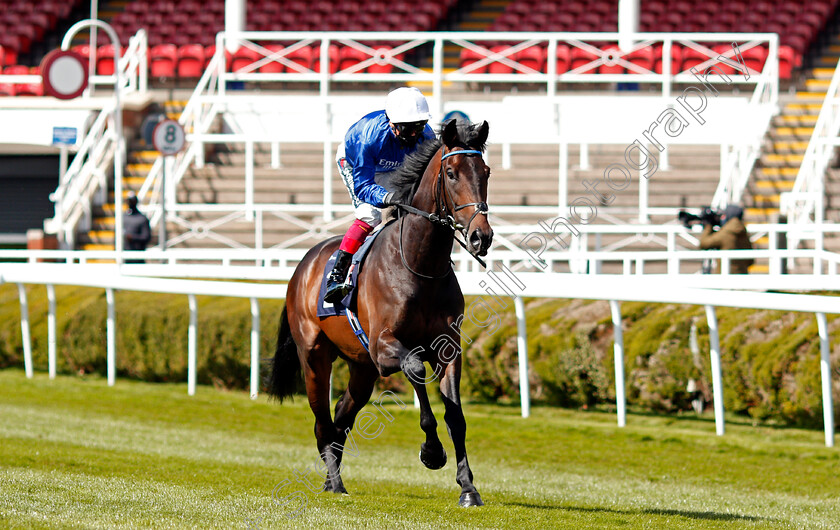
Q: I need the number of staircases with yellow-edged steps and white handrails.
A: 2